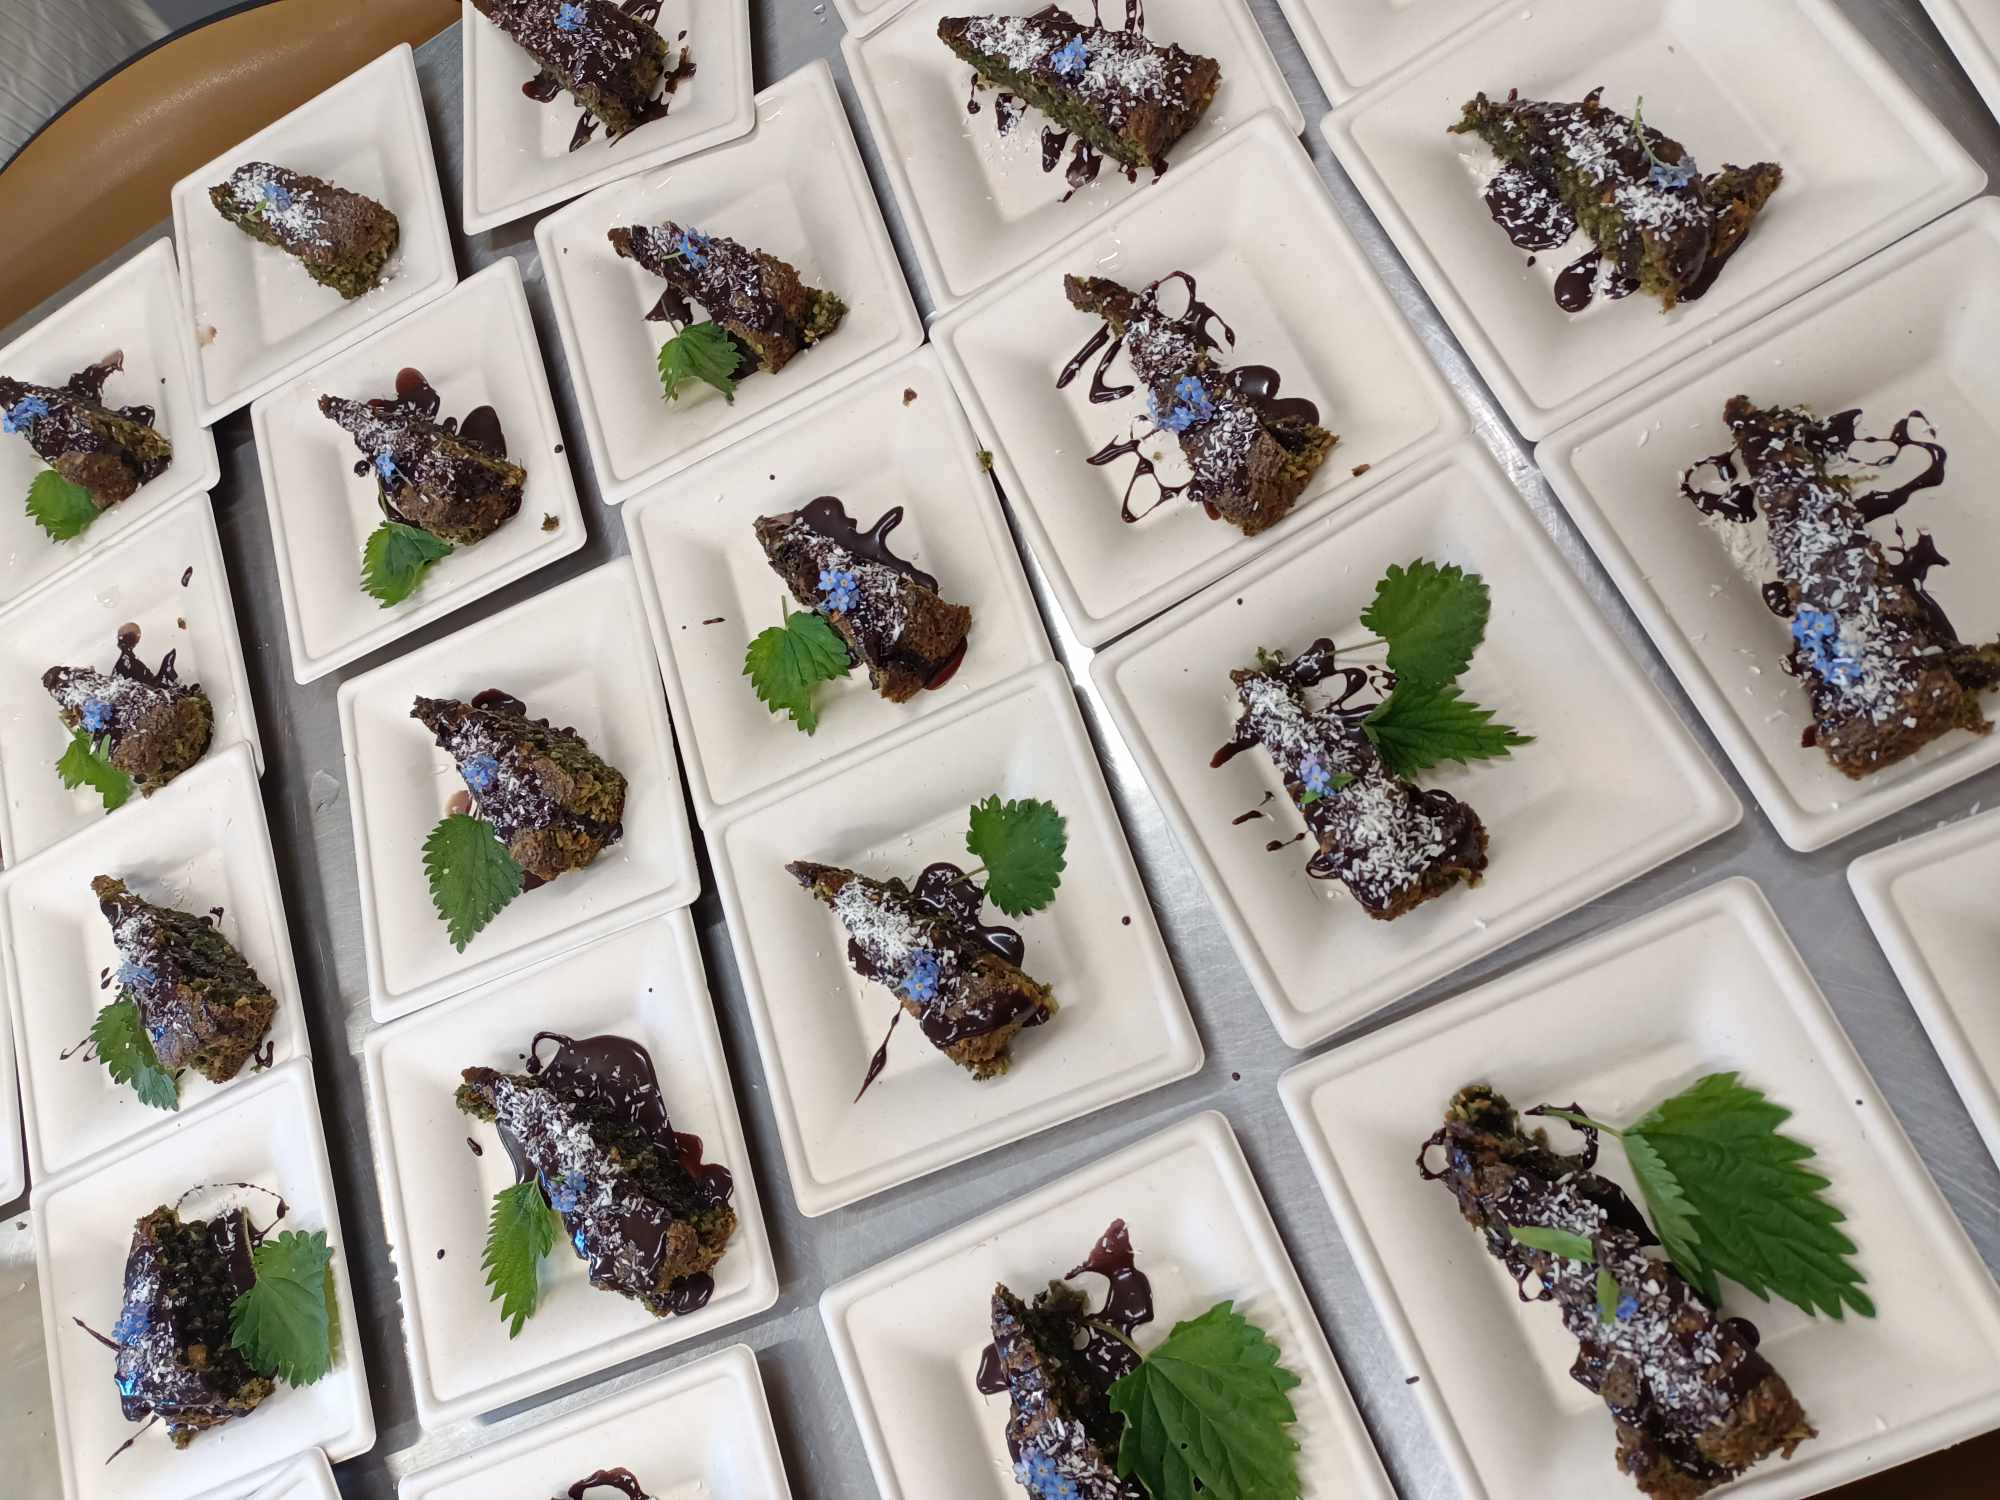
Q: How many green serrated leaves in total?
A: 14